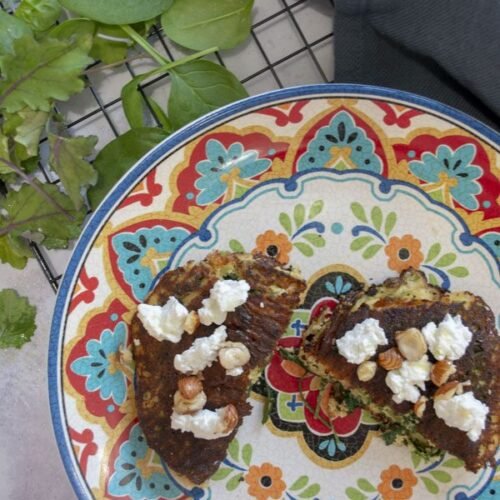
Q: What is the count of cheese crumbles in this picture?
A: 8